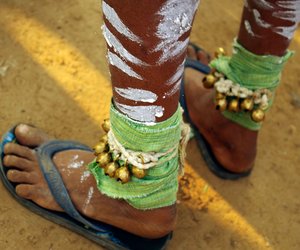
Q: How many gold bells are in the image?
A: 13